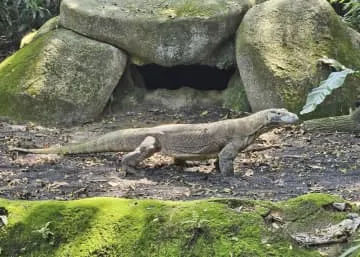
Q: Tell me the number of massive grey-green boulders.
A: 3